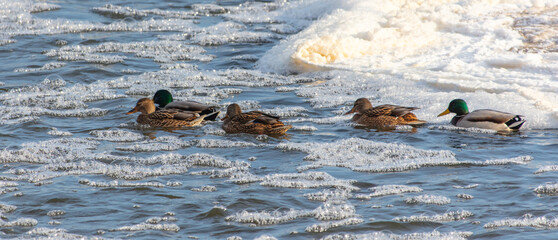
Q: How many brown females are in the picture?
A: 3